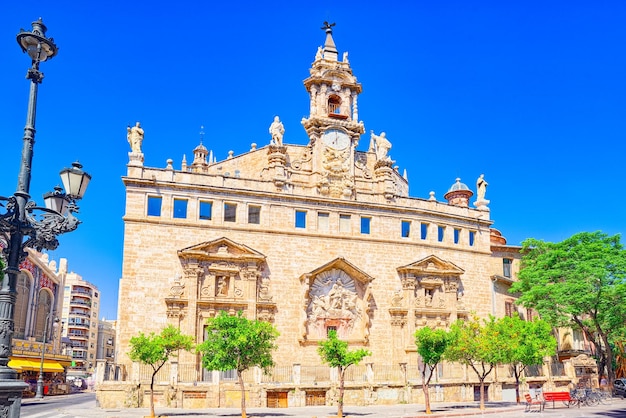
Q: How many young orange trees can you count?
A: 6